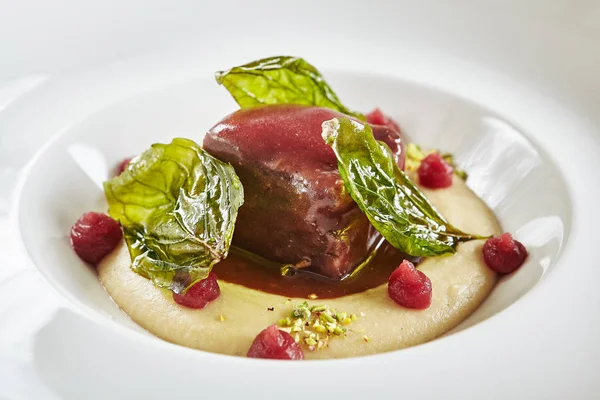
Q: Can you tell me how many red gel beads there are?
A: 8